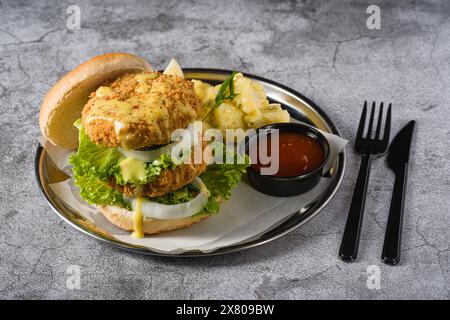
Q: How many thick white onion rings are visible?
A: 2